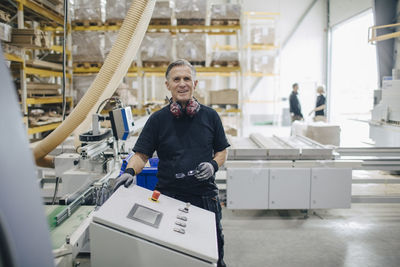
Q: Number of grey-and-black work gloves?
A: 2